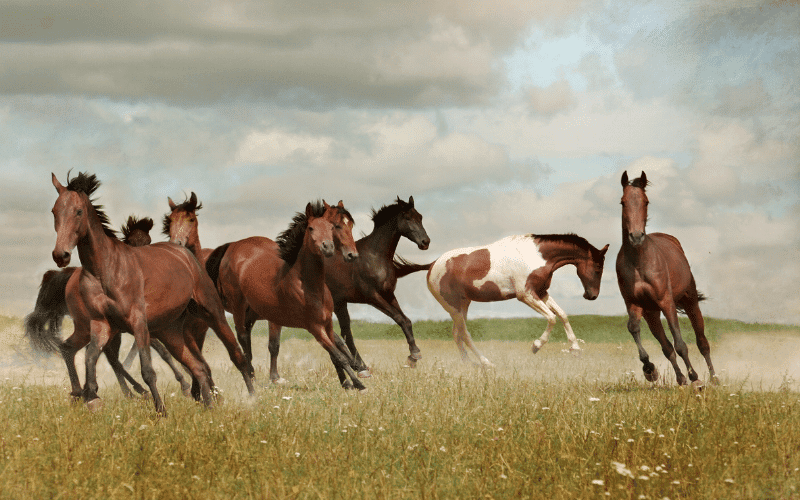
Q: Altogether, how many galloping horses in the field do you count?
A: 8